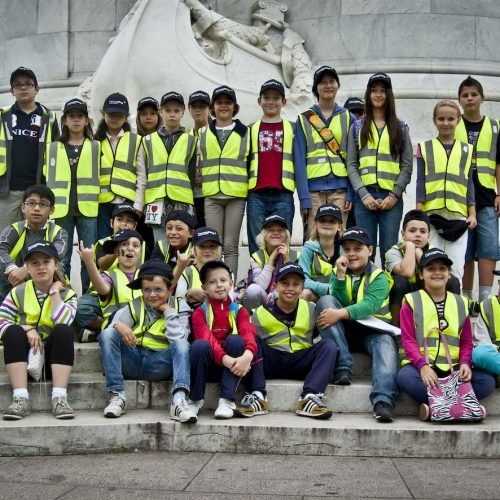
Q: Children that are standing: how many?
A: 13